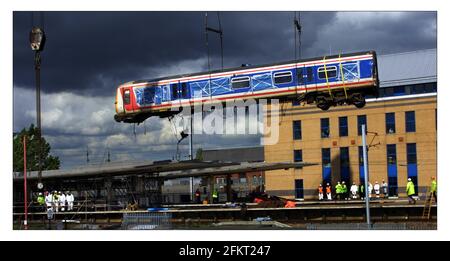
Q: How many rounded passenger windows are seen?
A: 3